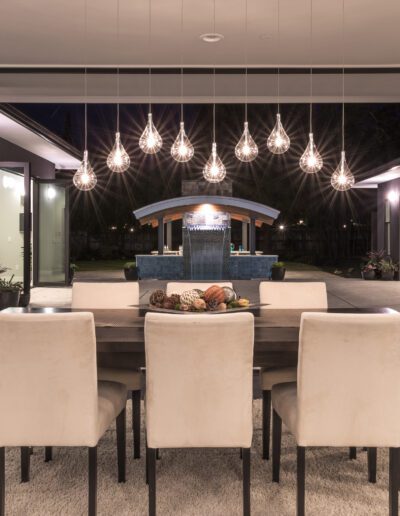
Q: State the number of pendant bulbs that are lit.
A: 9